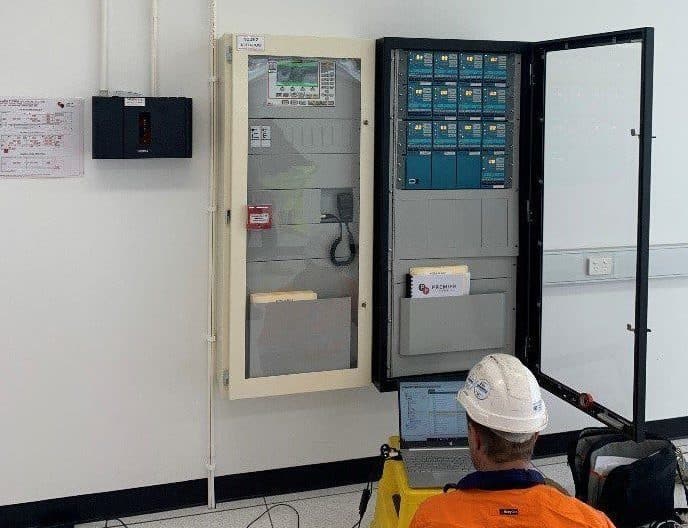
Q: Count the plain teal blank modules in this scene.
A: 3